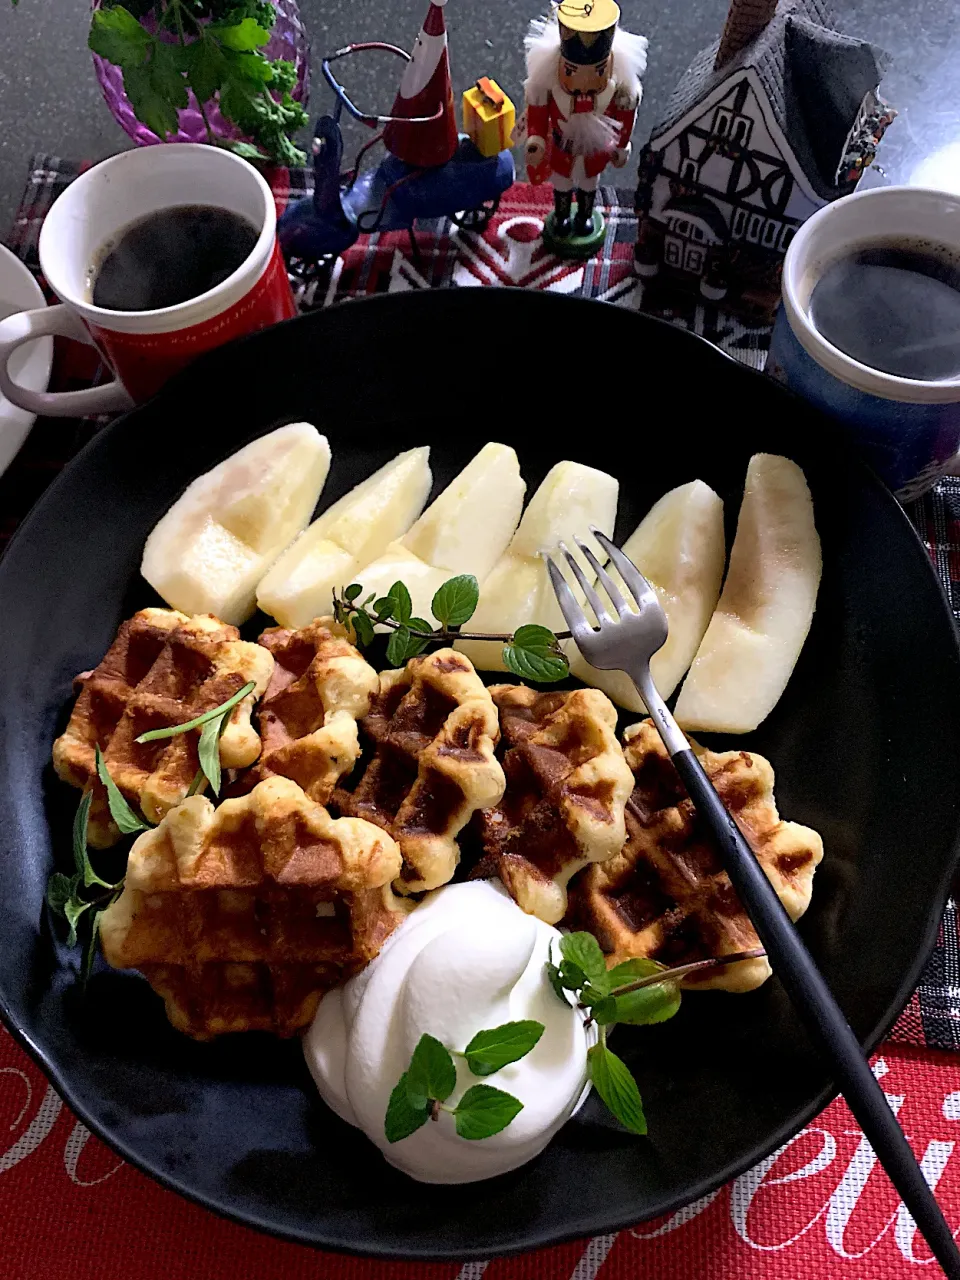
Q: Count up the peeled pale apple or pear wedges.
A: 6